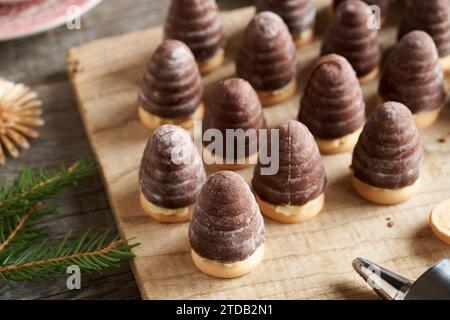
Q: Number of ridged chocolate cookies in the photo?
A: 14